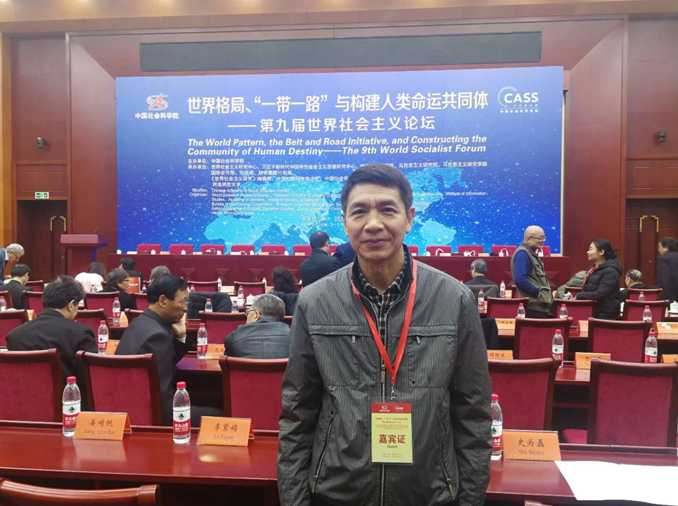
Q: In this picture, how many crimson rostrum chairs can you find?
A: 12